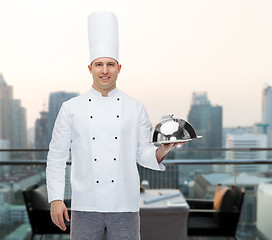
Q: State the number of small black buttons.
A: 10